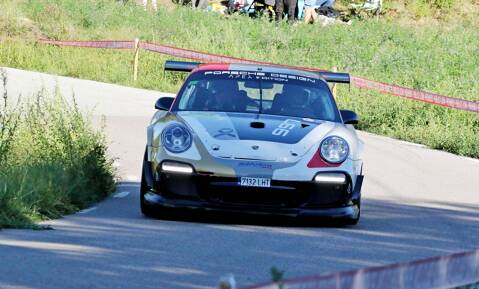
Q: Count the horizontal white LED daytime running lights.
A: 2